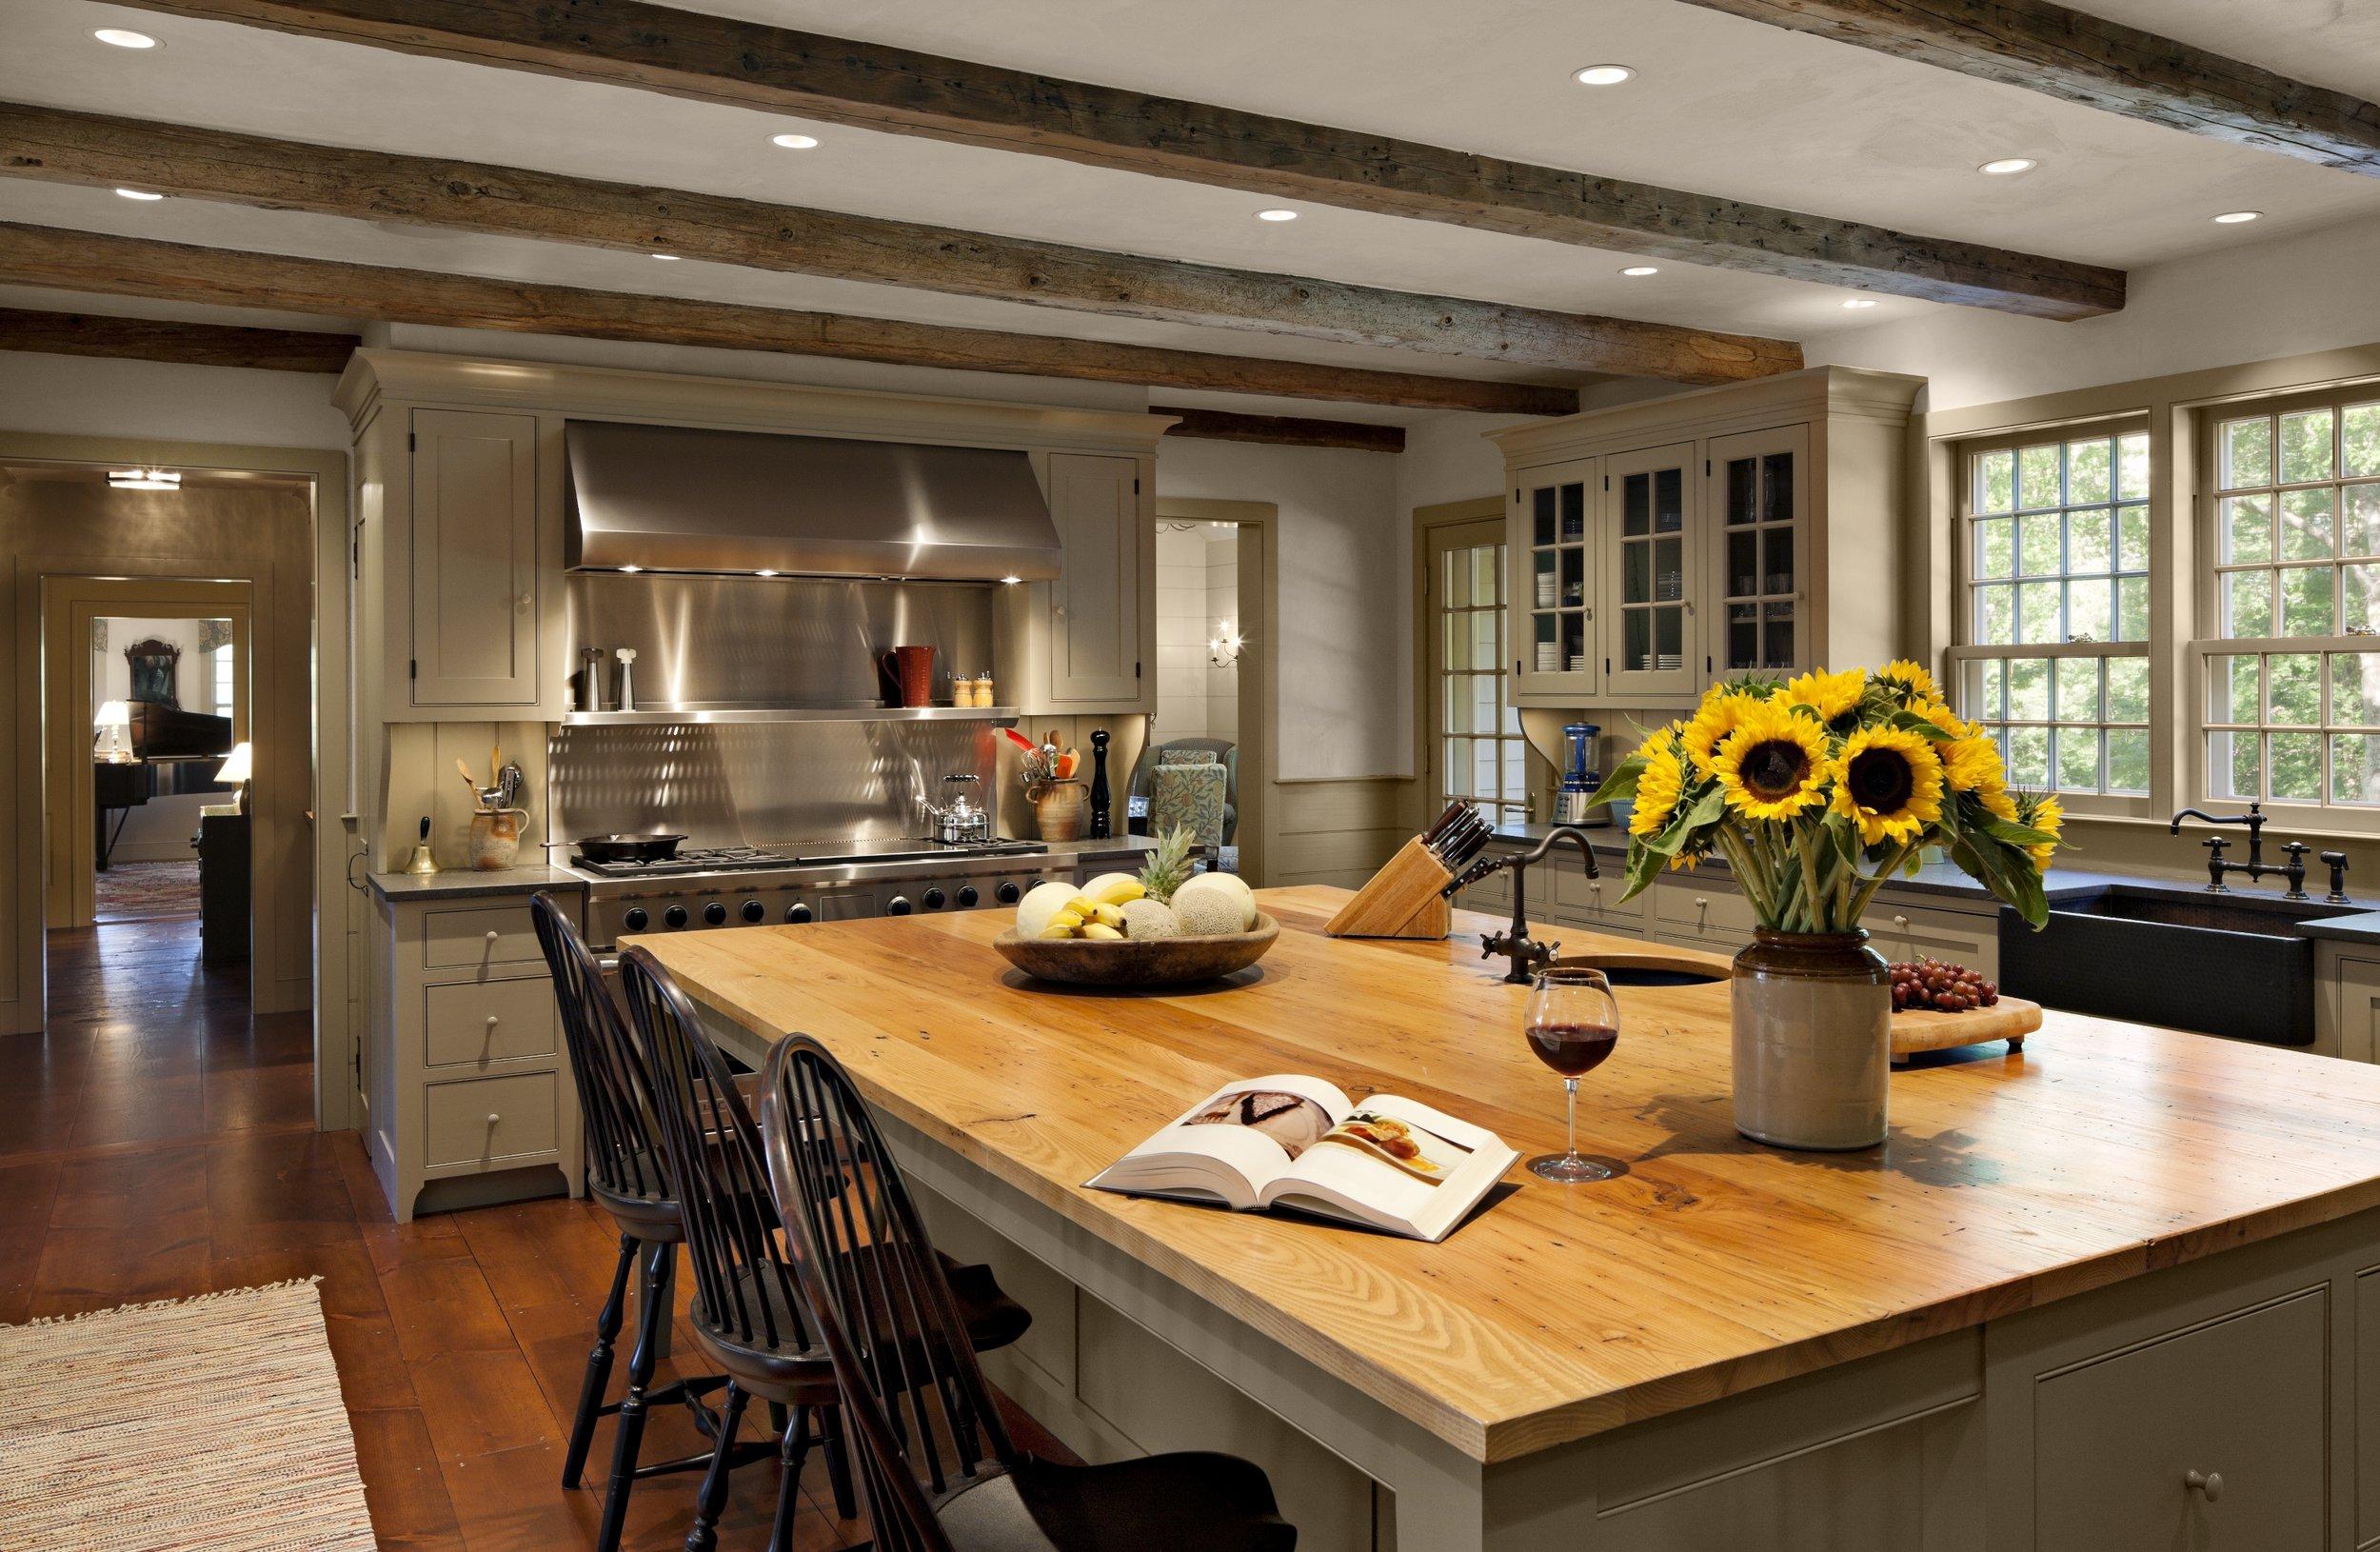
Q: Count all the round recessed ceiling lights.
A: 10